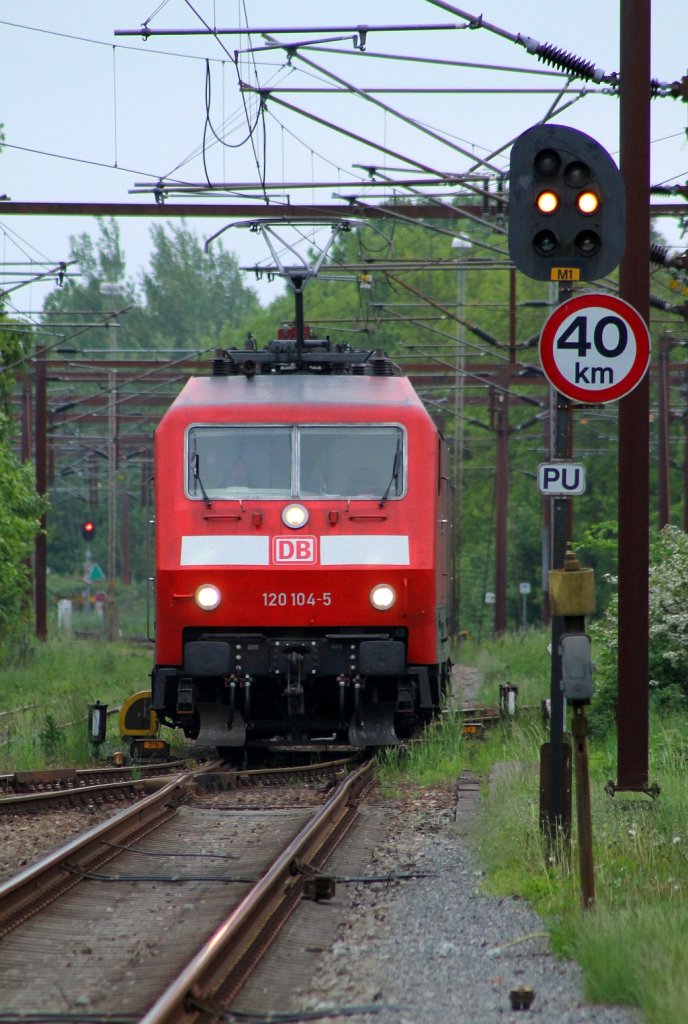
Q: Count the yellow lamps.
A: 2